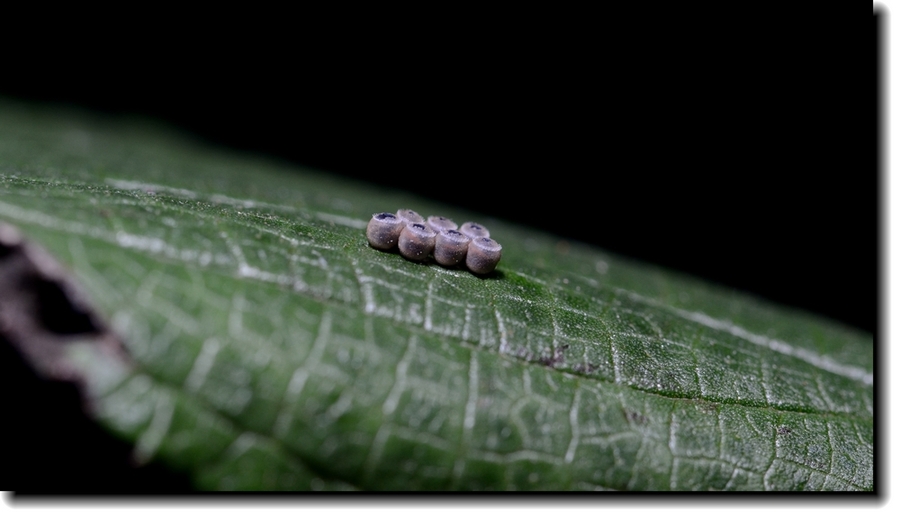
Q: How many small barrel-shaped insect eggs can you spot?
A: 7